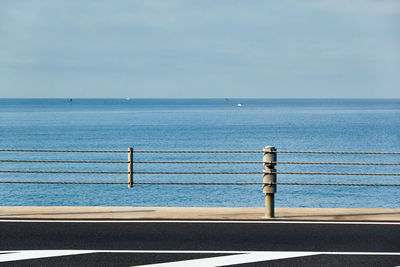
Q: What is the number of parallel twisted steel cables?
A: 4